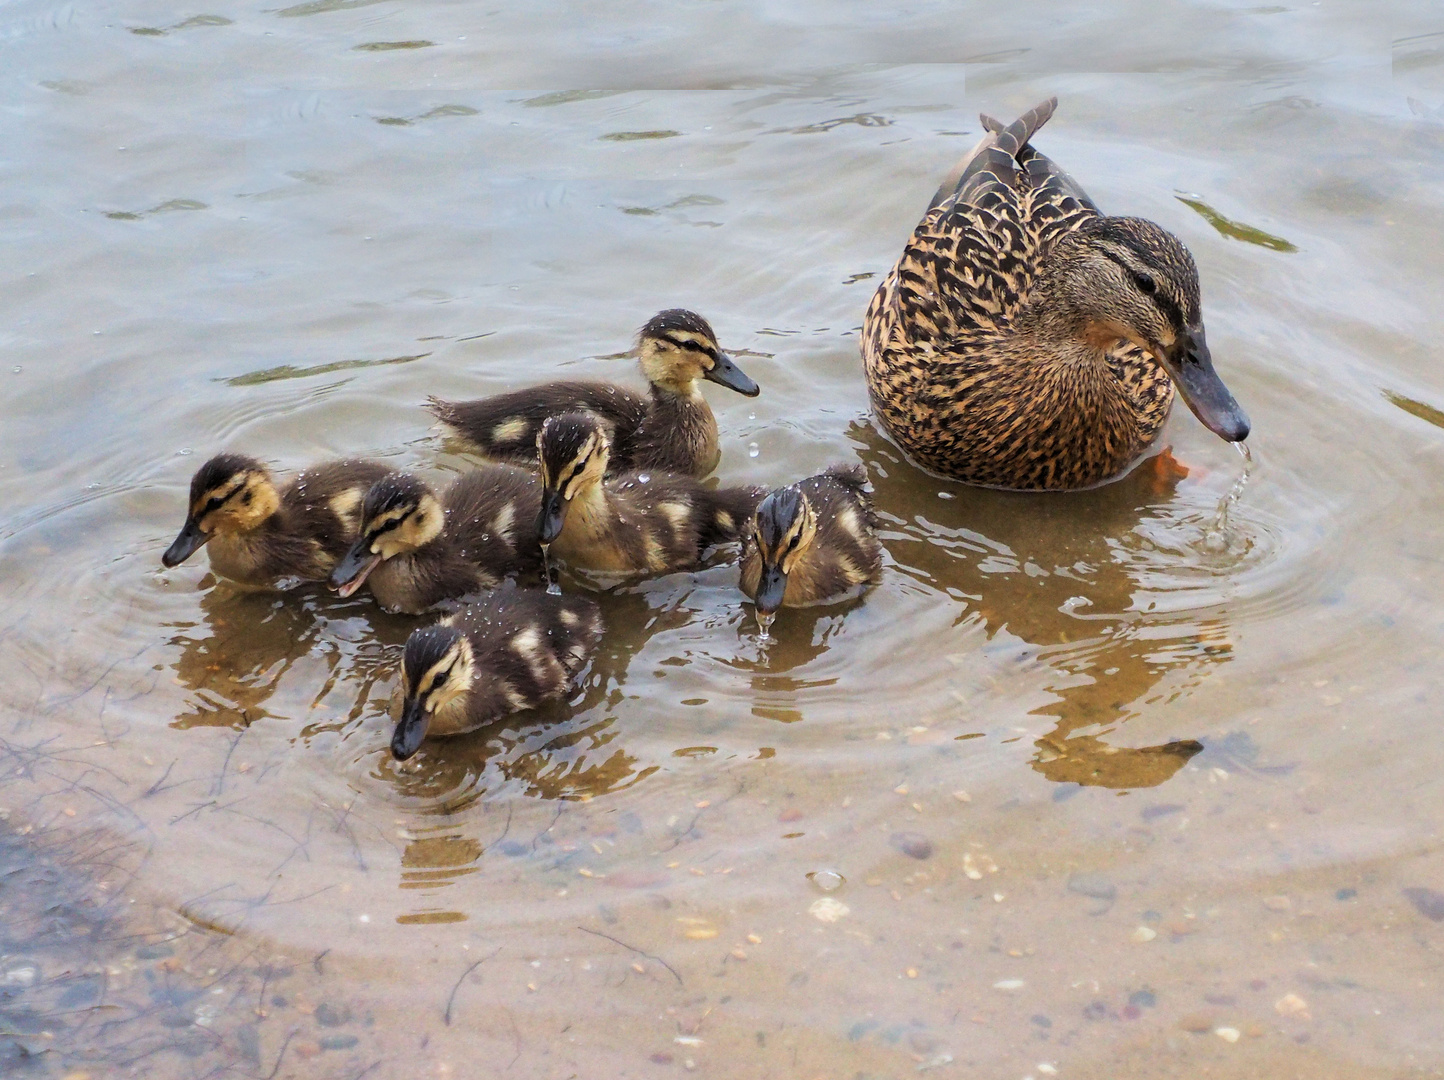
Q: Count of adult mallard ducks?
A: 1